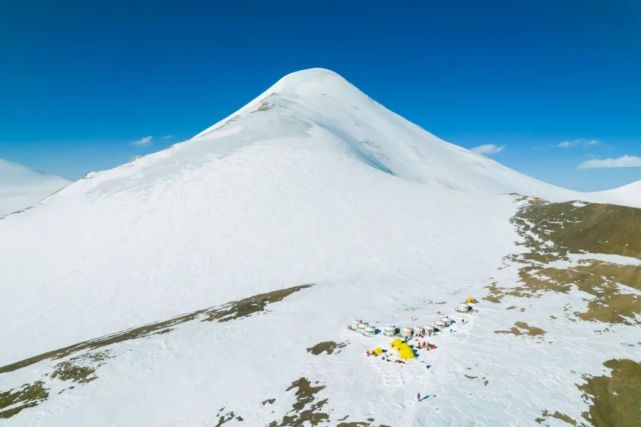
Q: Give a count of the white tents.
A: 10